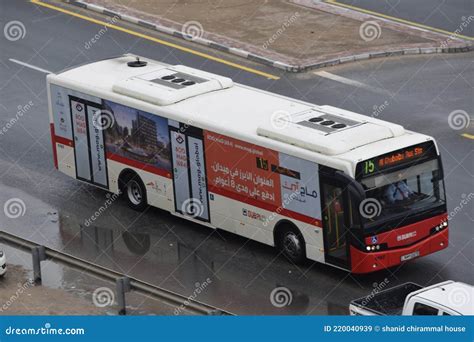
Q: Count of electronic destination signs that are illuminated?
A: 2